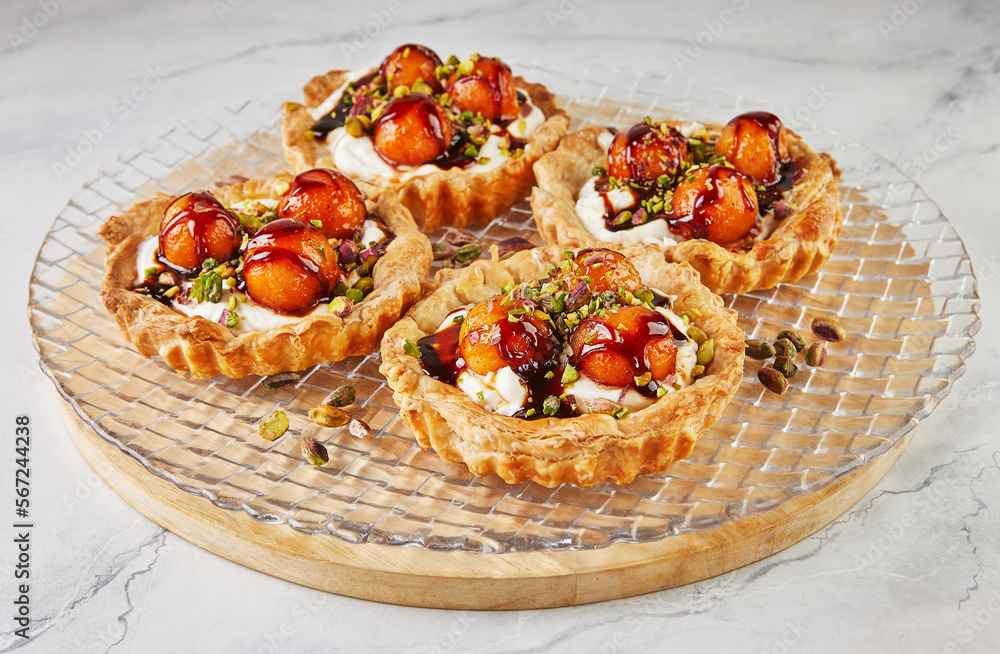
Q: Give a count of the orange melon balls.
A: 12